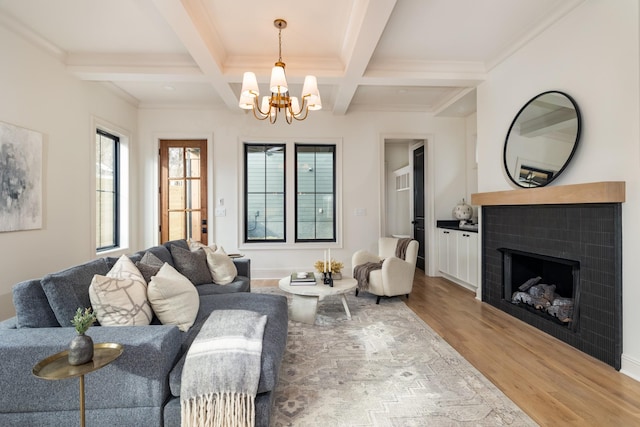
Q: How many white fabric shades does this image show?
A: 7